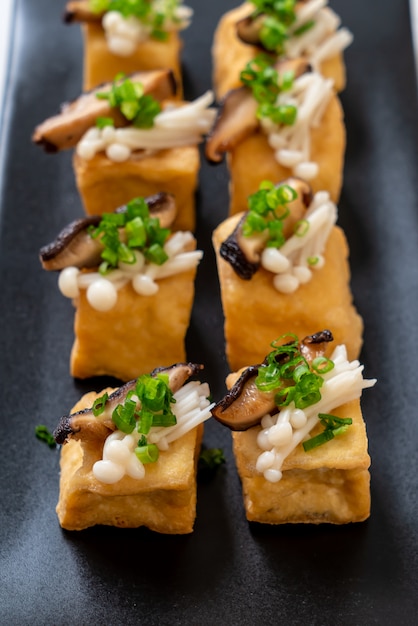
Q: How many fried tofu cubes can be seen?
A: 8